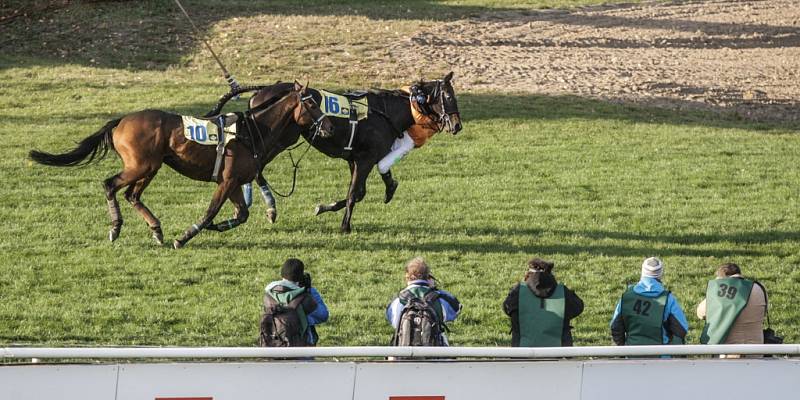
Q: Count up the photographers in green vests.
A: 5